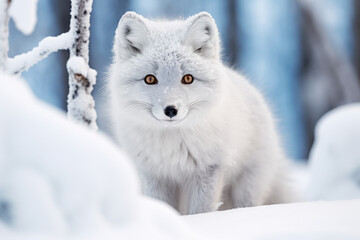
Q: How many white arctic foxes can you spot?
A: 1